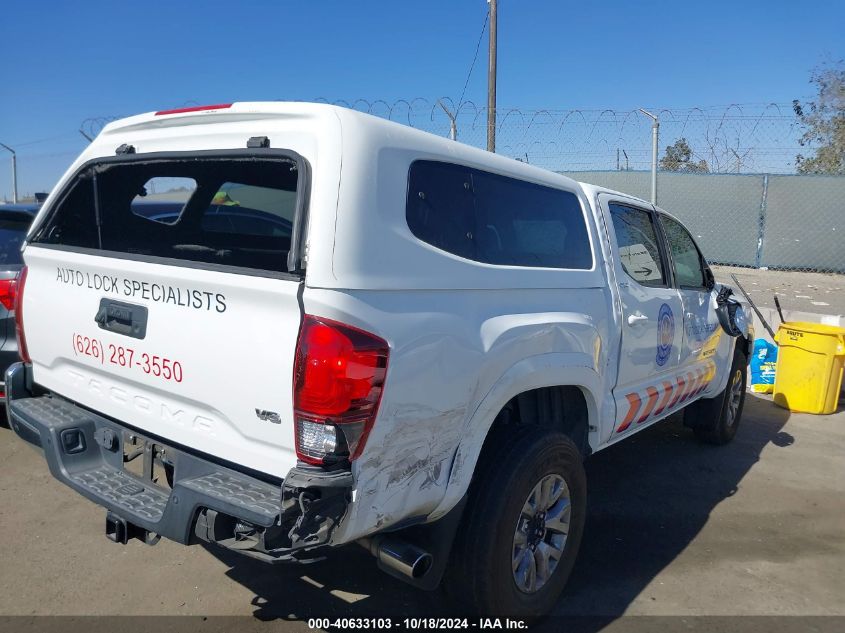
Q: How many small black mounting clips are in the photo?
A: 2